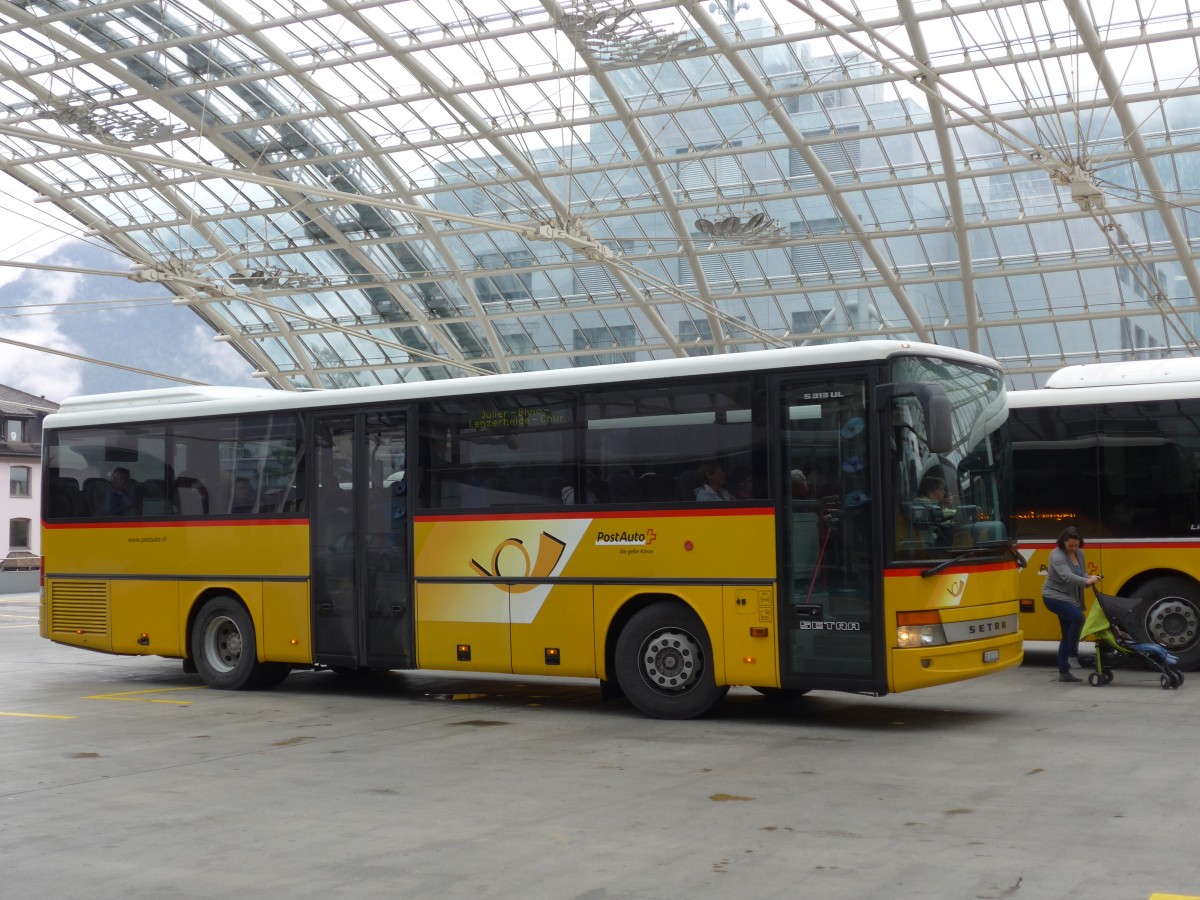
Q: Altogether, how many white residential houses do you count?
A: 1